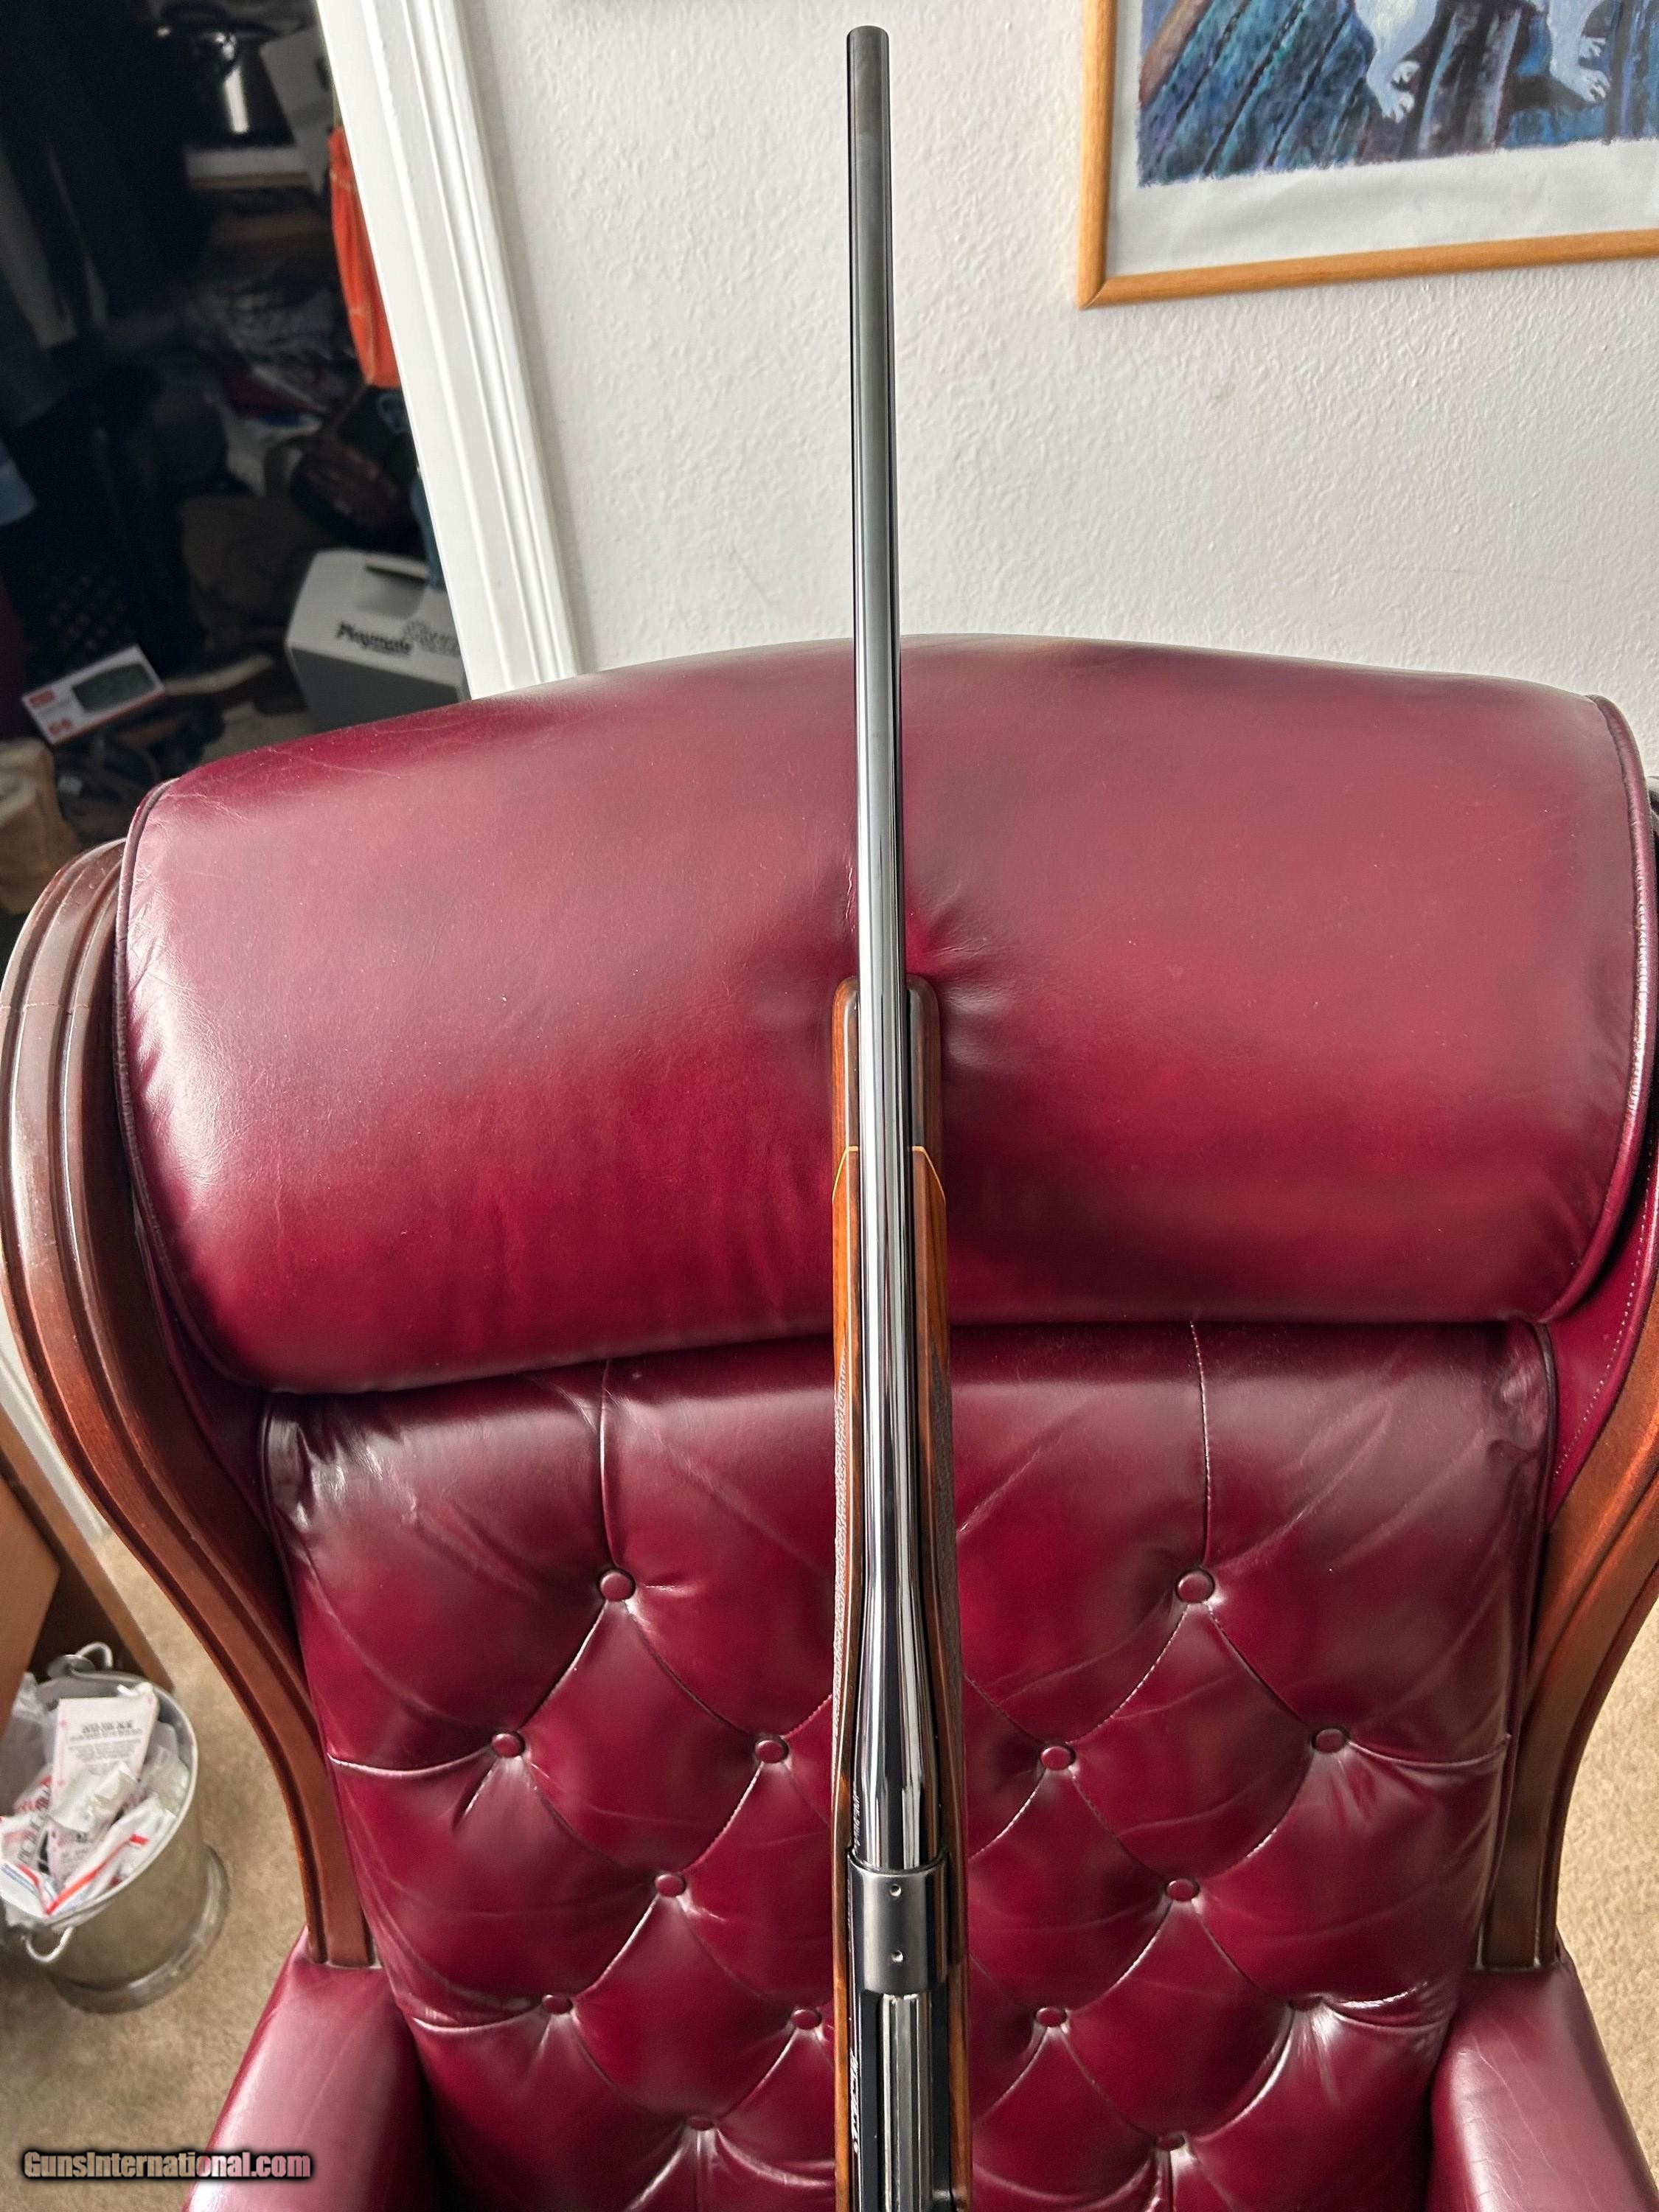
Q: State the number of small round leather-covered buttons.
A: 14